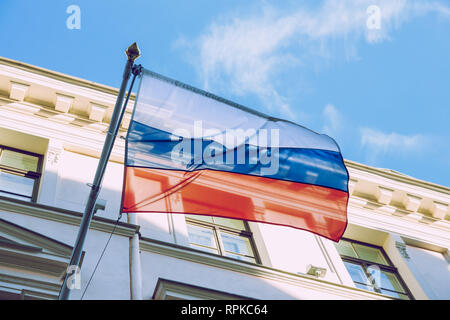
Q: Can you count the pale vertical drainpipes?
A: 1